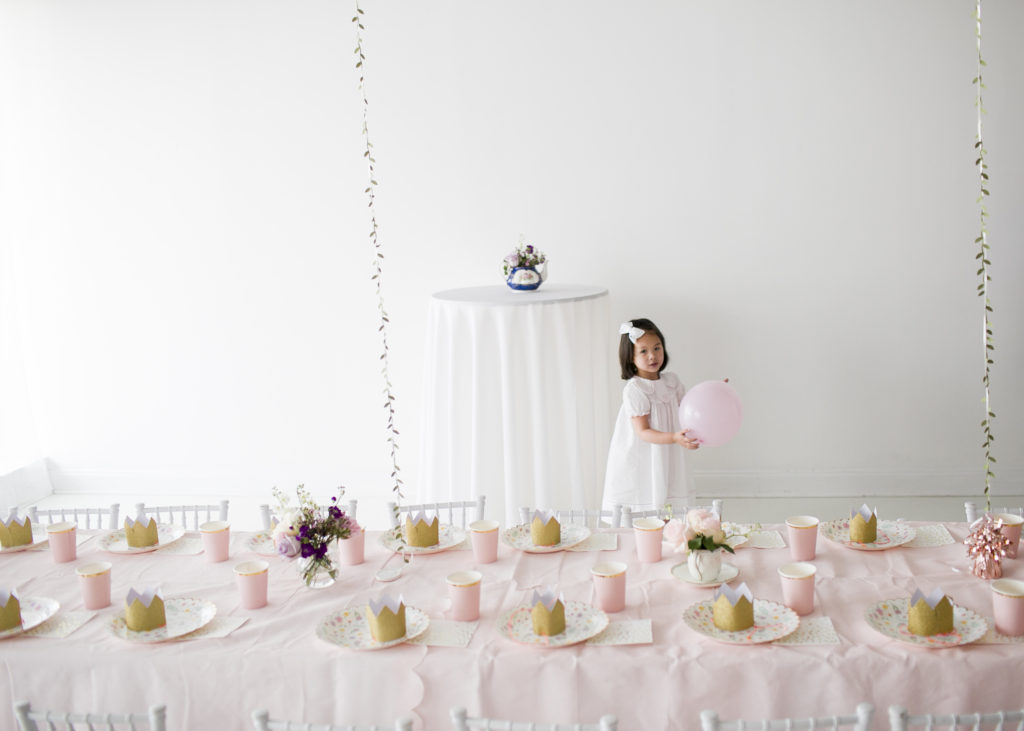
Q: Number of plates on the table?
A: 13